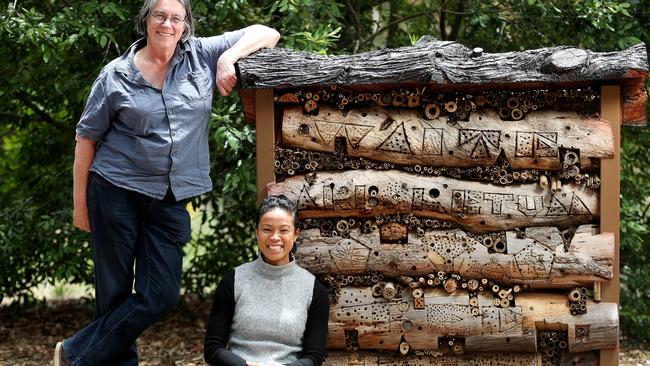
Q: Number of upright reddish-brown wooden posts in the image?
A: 2